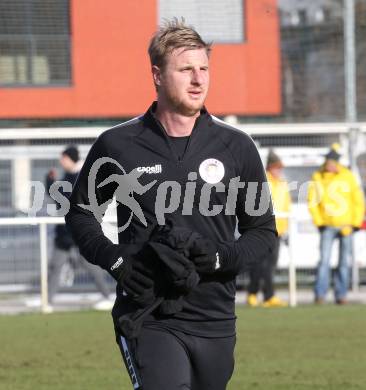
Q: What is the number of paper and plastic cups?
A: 0